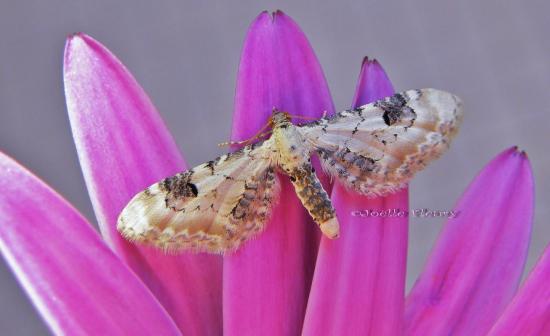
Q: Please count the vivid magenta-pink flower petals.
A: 6